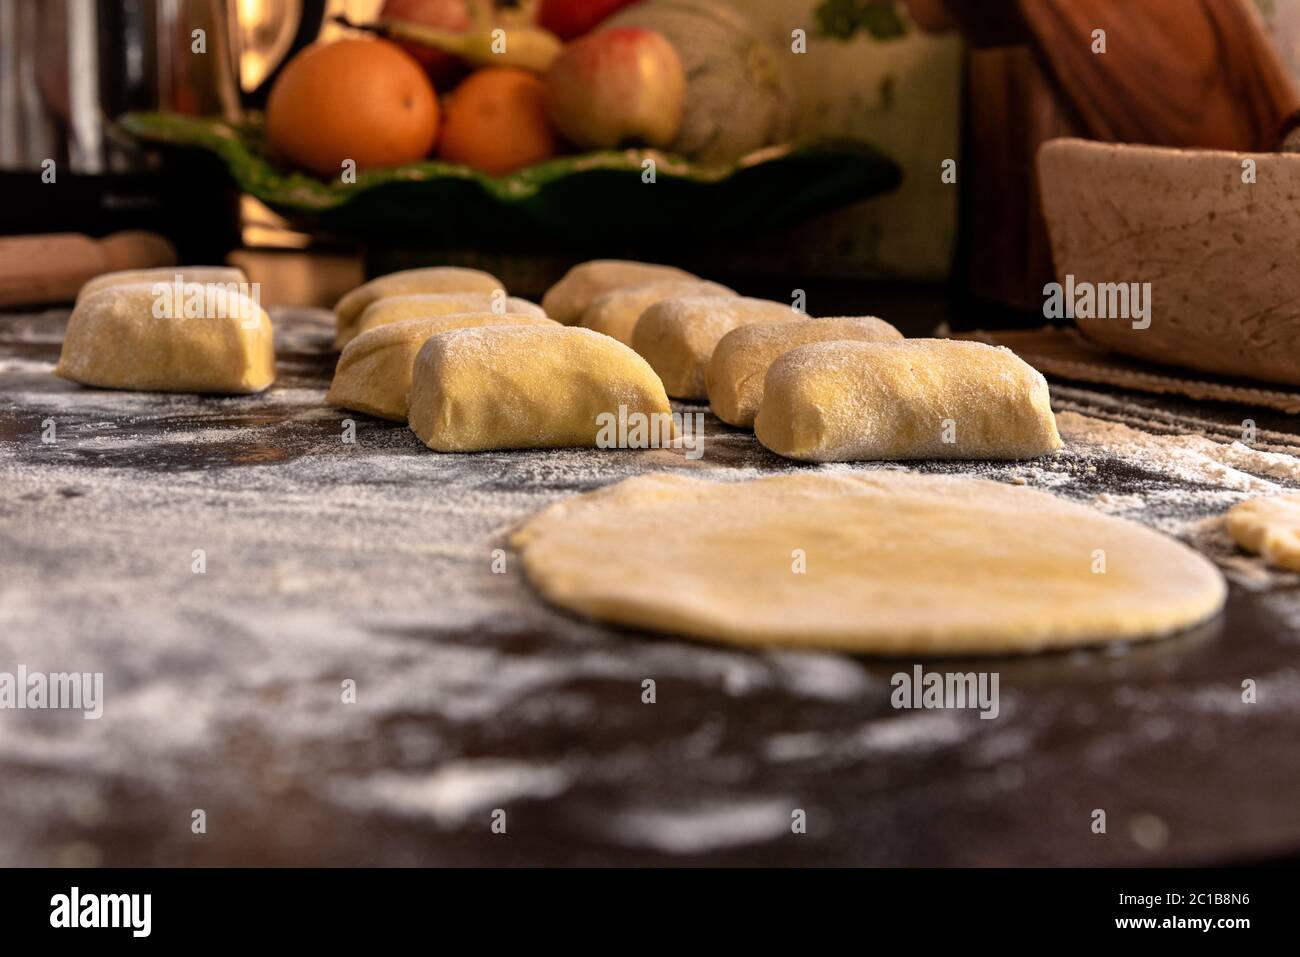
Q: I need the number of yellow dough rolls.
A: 11